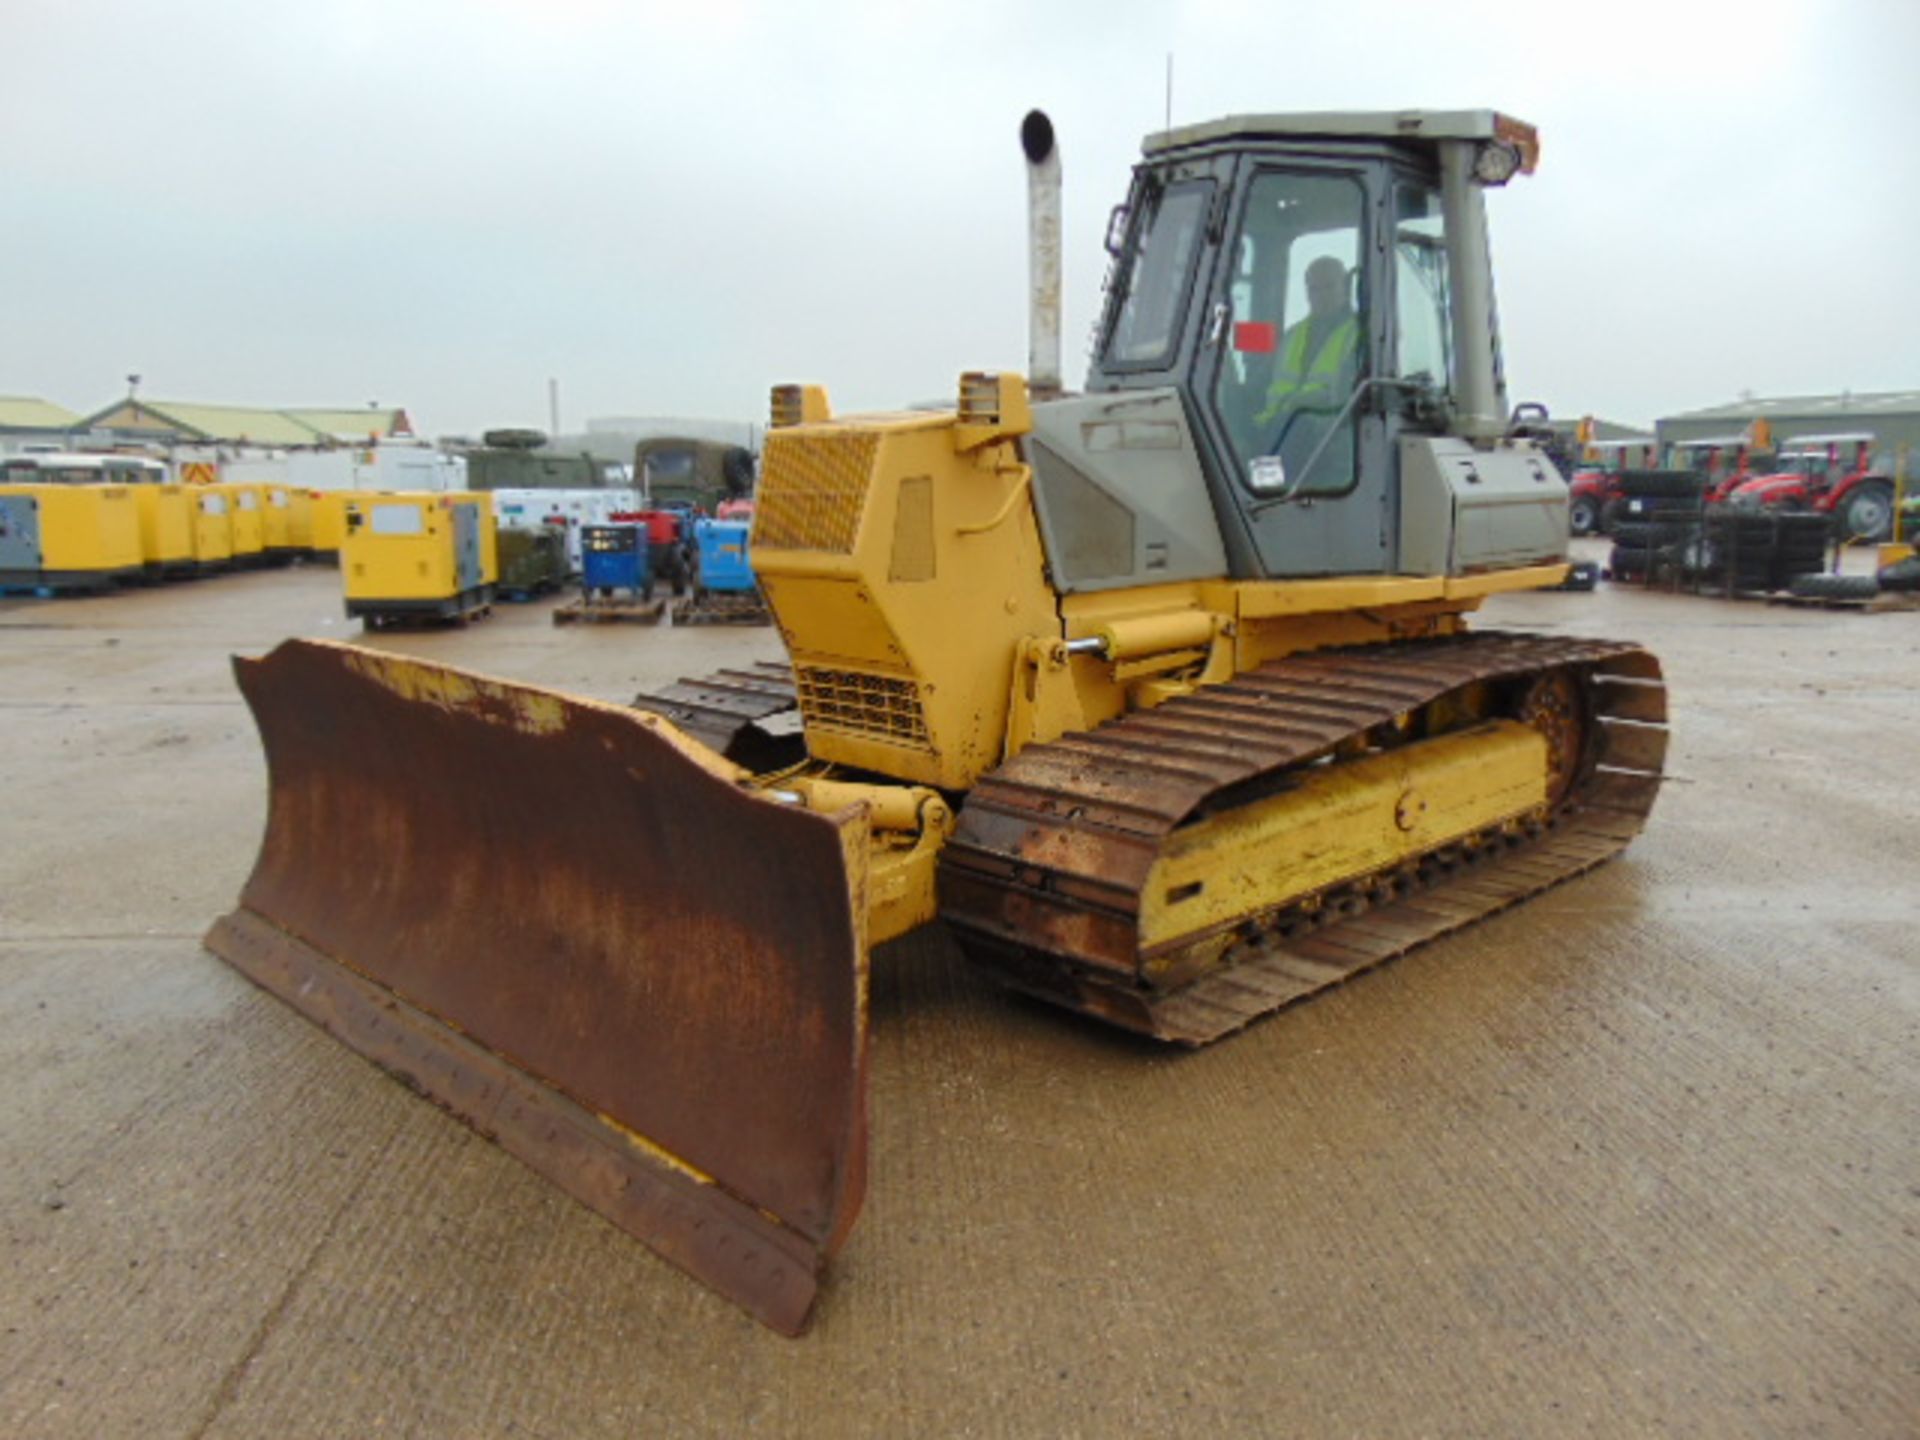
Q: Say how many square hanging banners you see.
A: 0